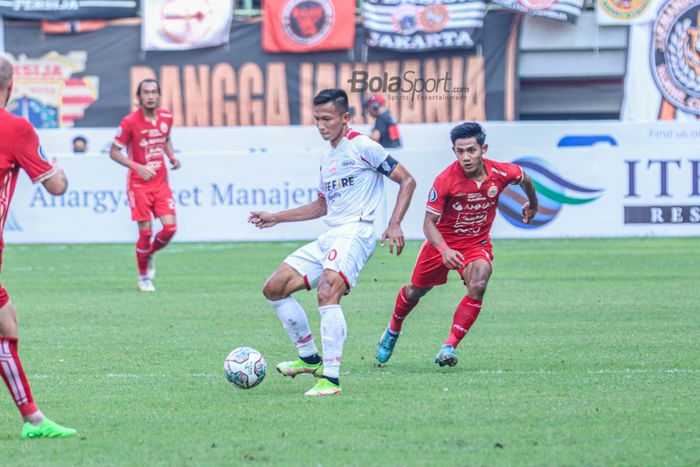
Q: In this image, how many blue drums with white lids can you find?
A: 0